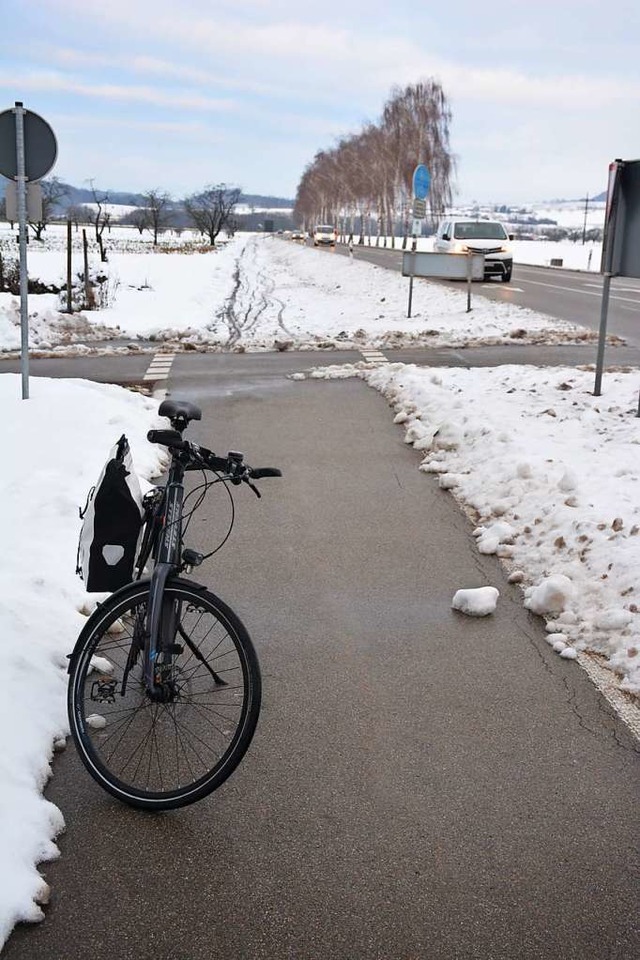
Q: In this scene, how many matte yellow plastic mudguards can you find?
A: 0